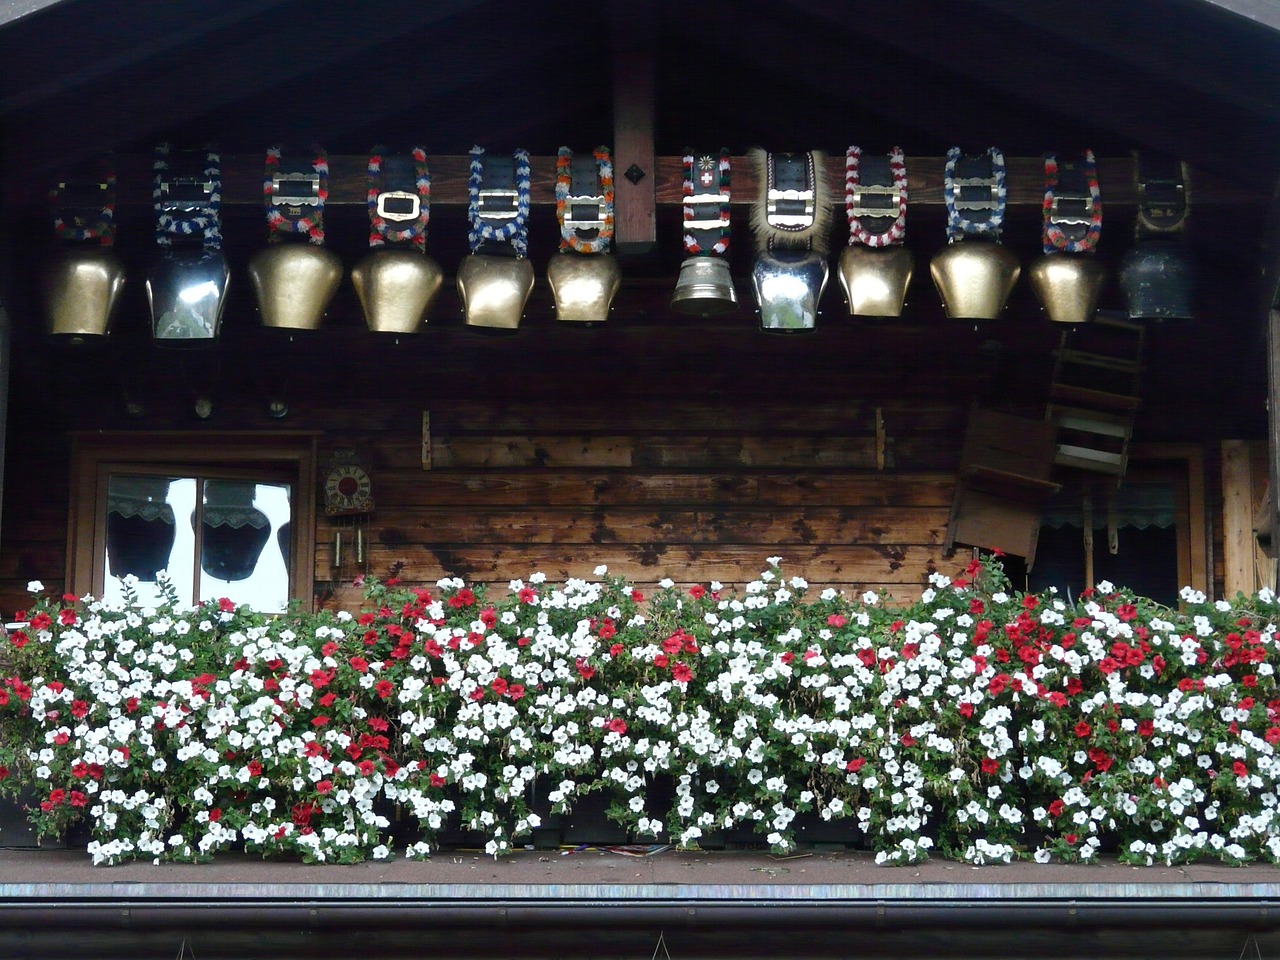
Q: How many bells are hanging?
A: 12